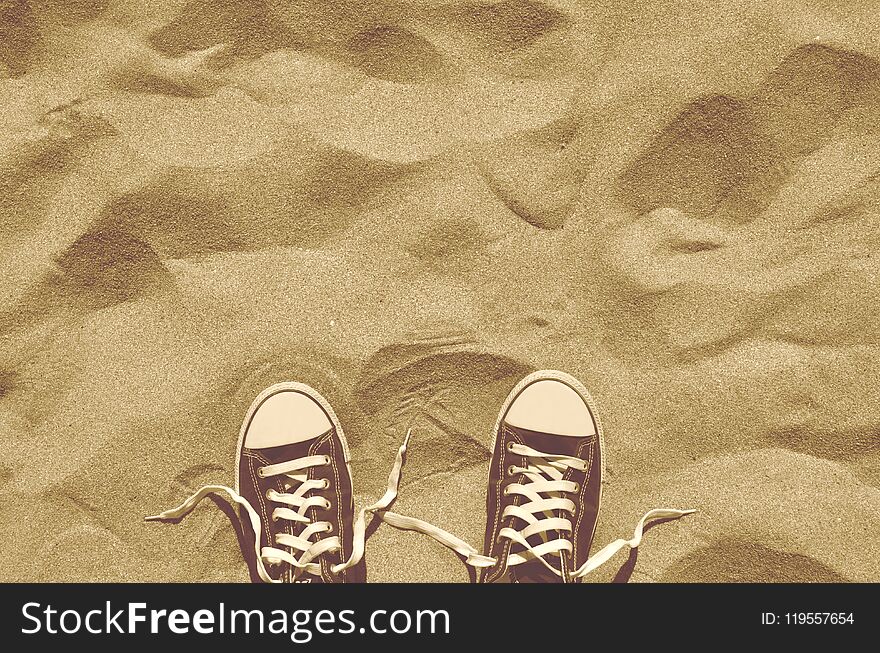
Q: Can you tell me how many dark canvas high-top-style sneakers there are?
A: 2